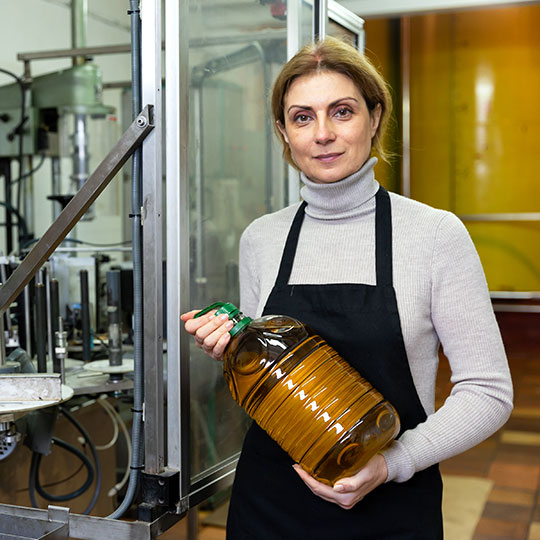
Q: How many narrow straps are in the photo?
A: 2